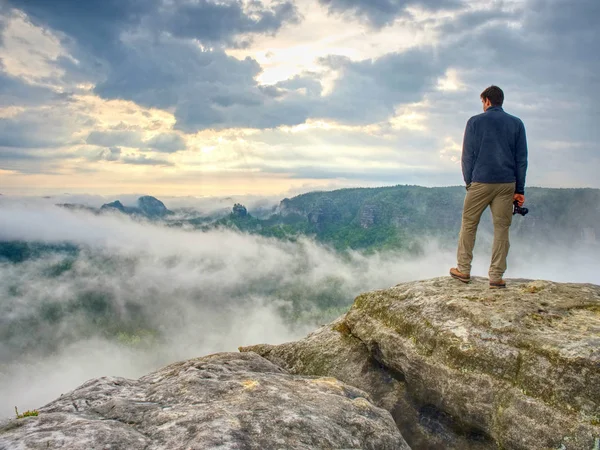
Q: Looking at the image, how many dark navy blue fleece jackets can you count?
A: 1